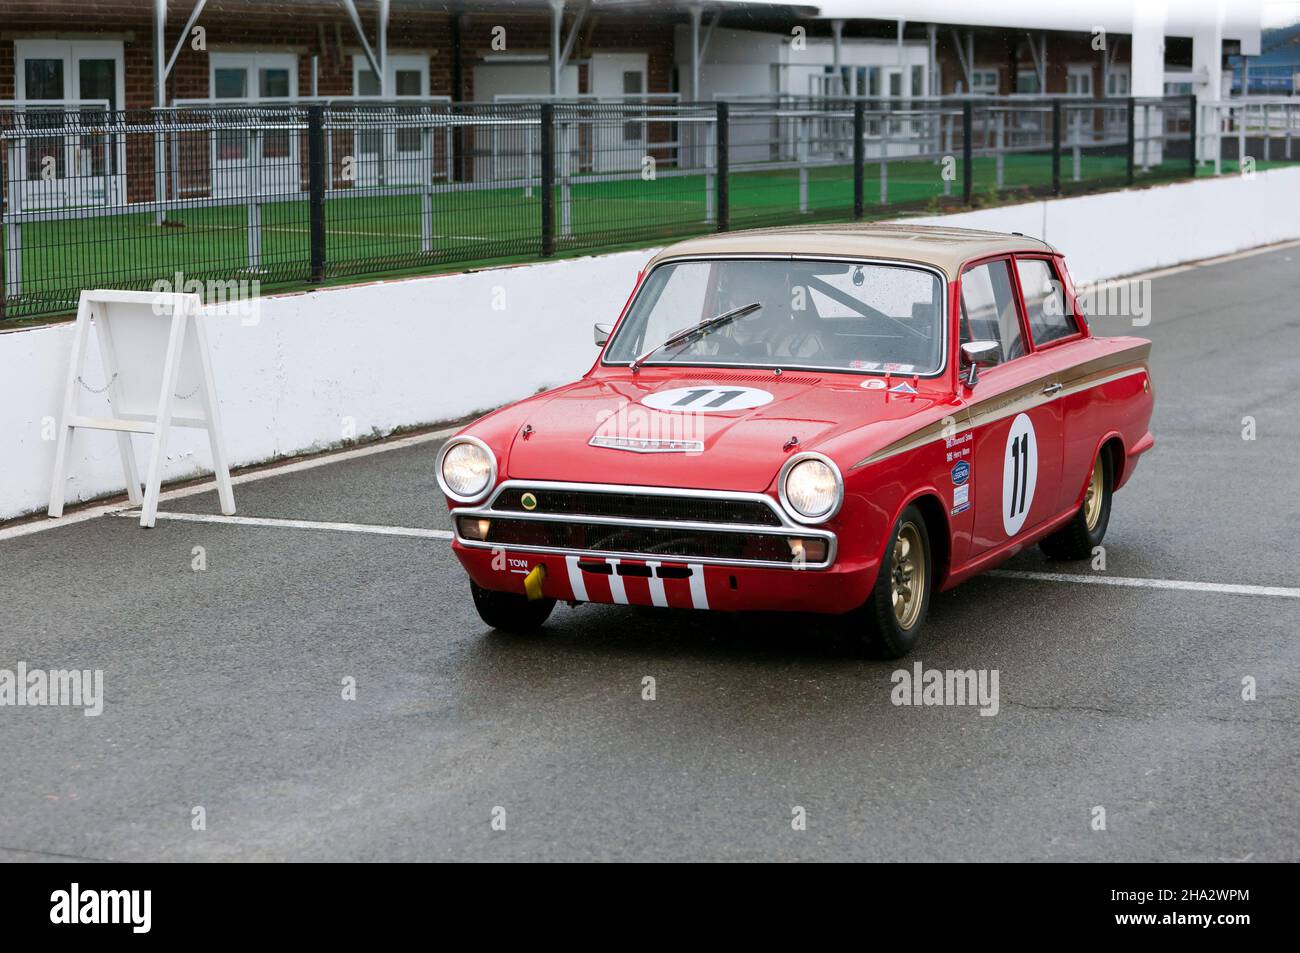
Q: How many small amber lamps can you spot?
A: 2